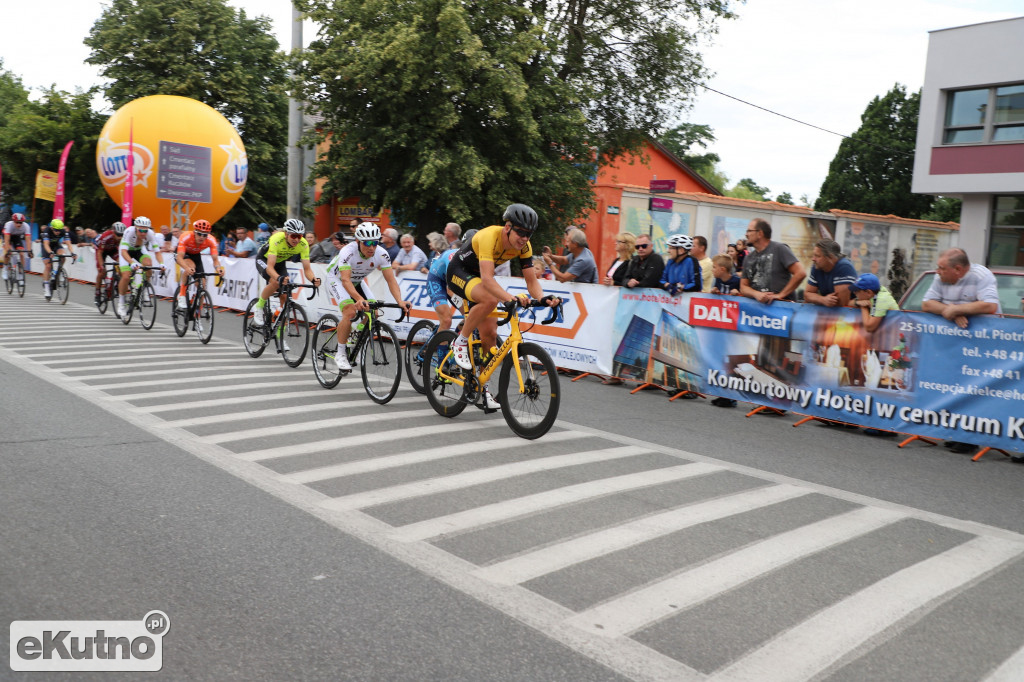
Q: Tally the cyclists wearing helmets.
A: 9